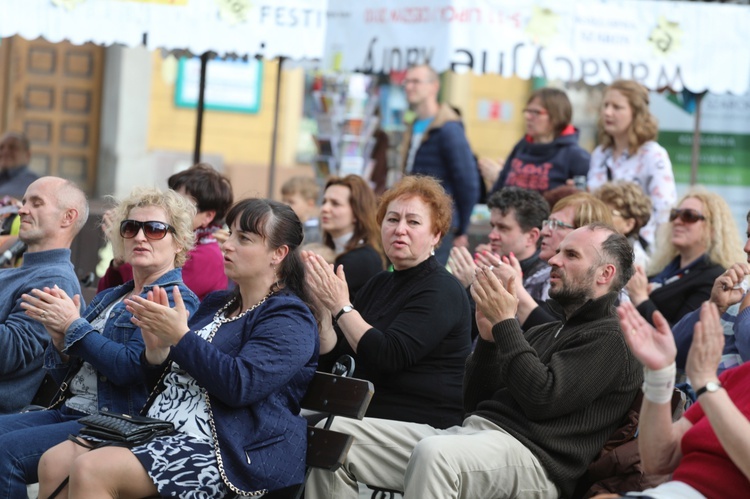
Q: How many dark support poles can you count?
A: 3